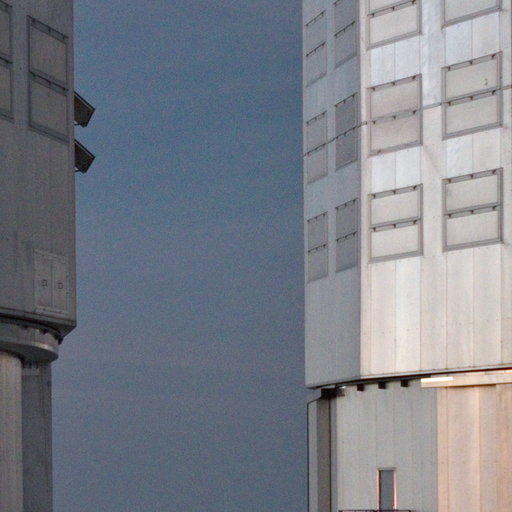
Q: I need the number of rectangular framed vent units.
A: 14